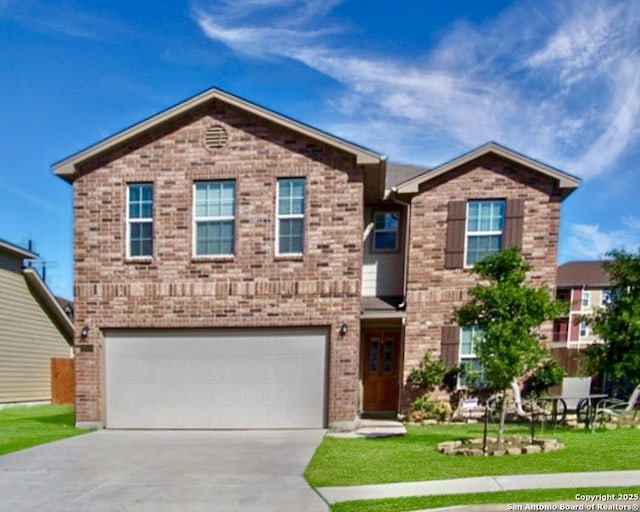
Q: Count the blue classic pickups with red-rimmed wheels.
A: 0